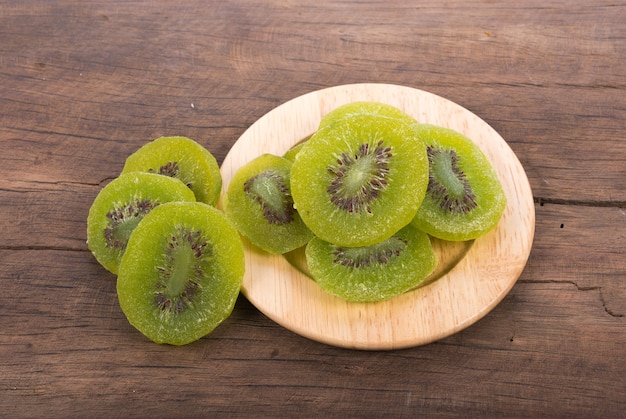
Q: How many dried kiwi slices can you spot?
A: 9